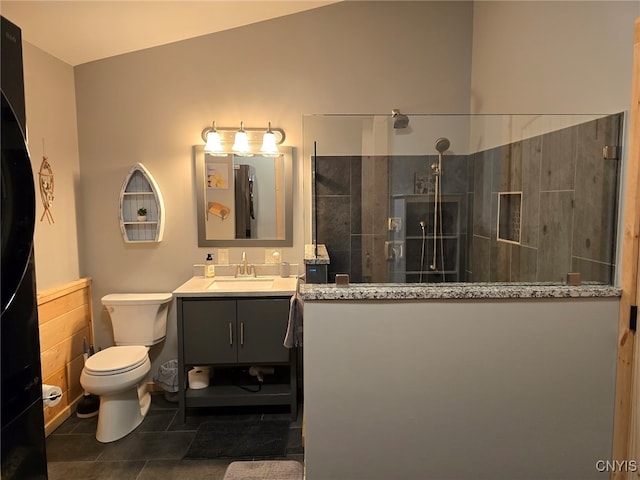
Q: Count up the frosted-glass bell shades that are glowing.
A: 3